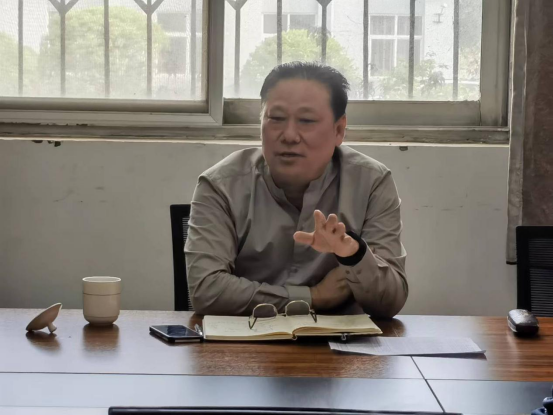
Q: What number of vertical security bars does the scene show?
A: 11